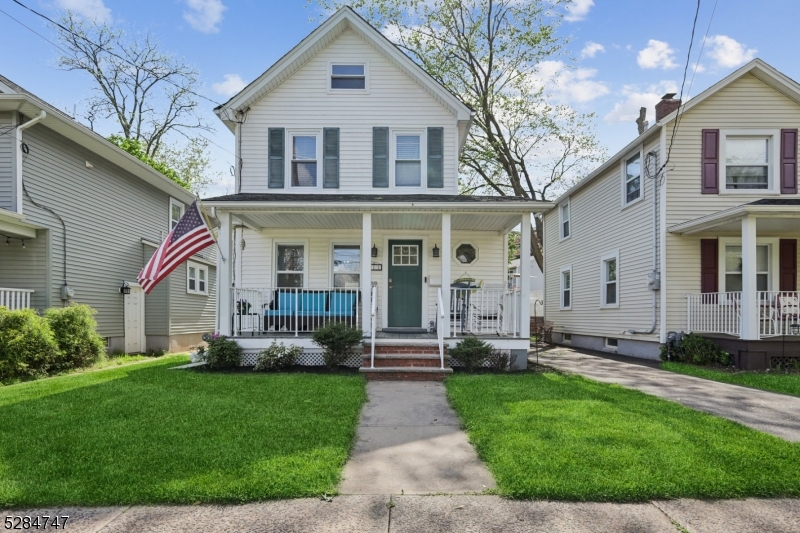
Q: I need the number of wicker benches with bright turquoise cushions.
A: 1